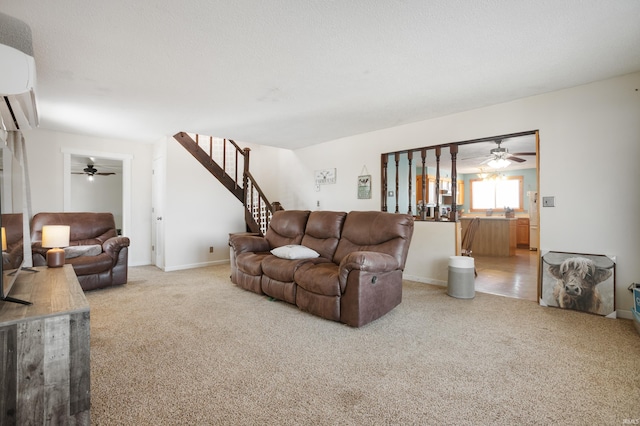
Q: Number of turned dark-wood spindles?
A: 6